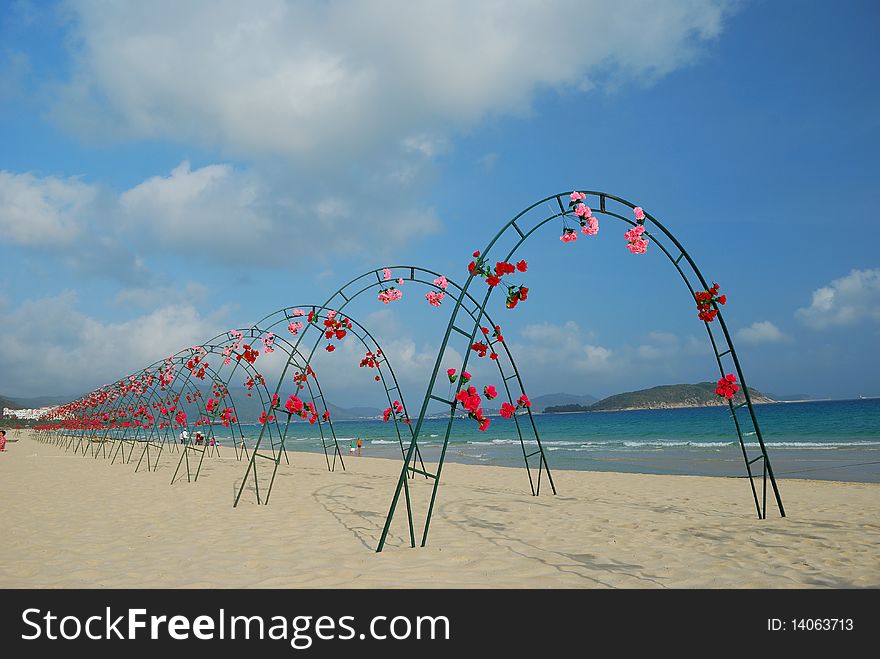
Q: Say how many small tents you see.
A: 0